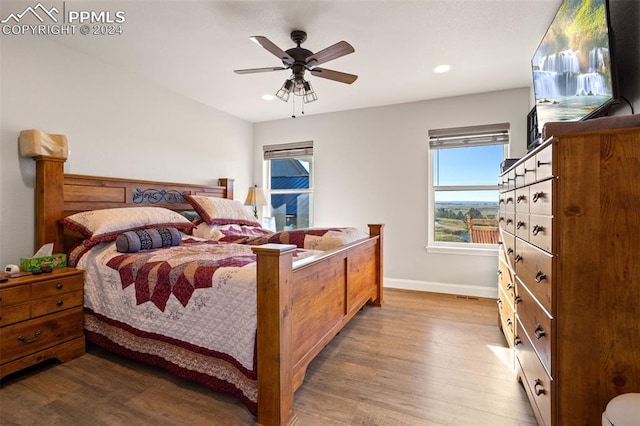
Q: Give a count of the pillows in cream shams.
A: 2